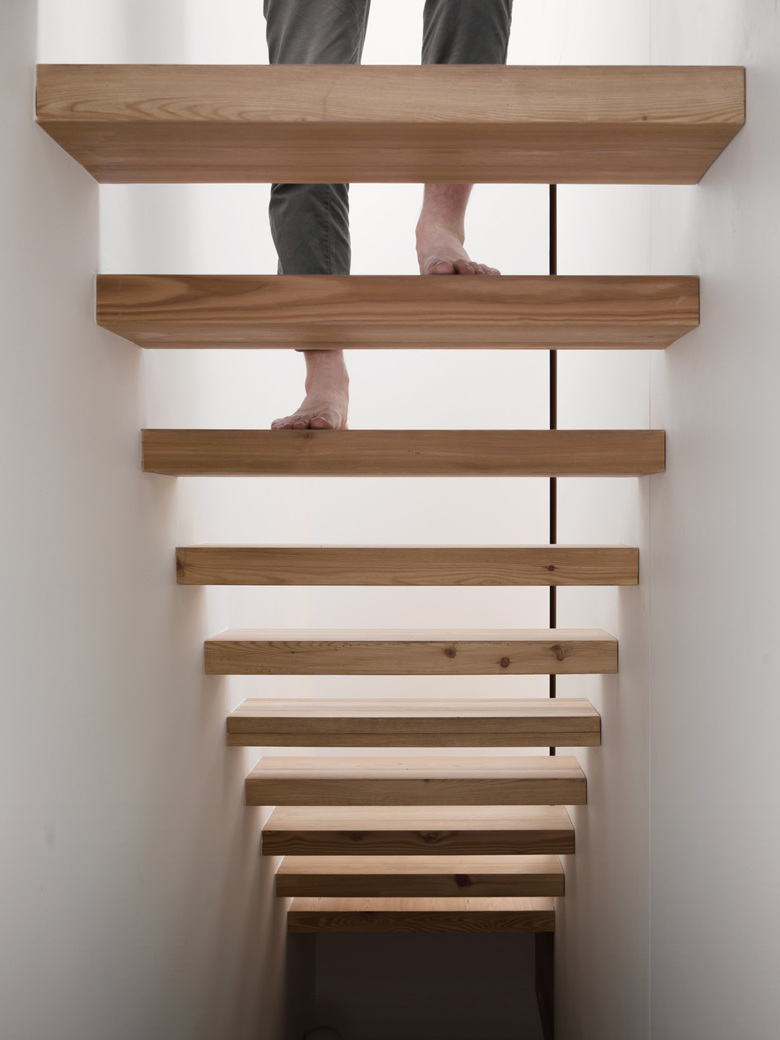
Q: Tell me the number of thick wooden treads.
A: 10